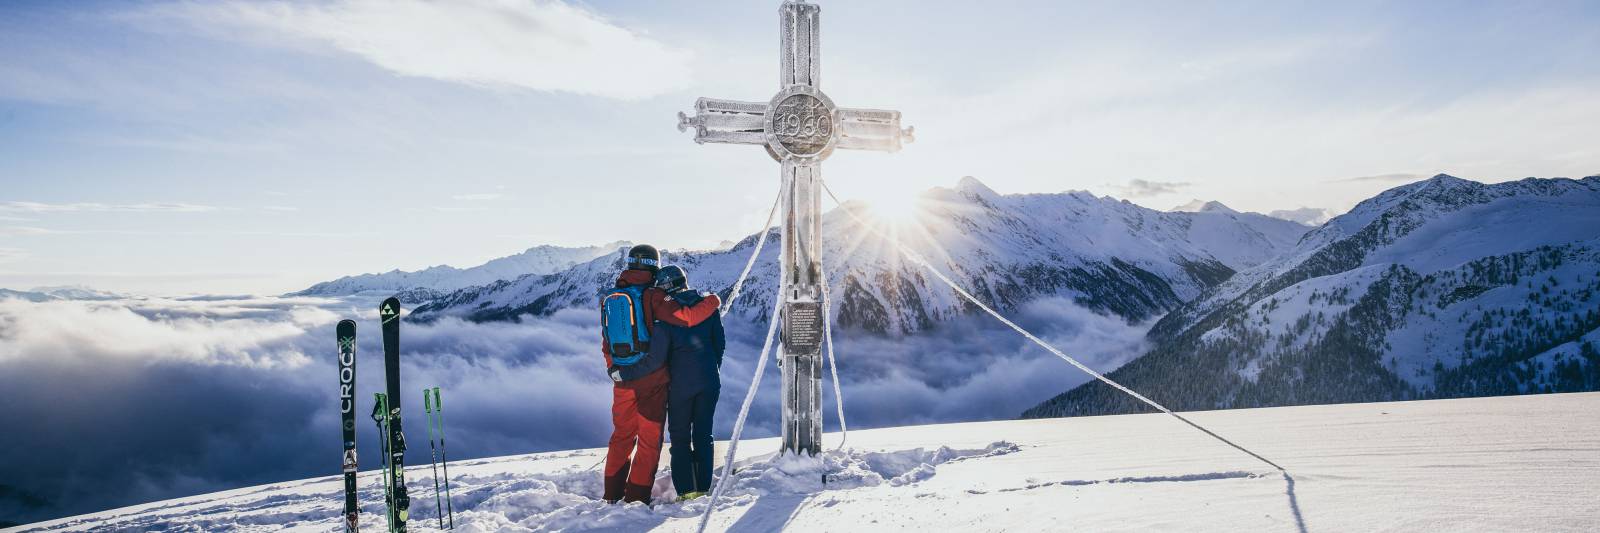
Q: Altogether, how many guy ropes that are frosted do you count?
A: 4